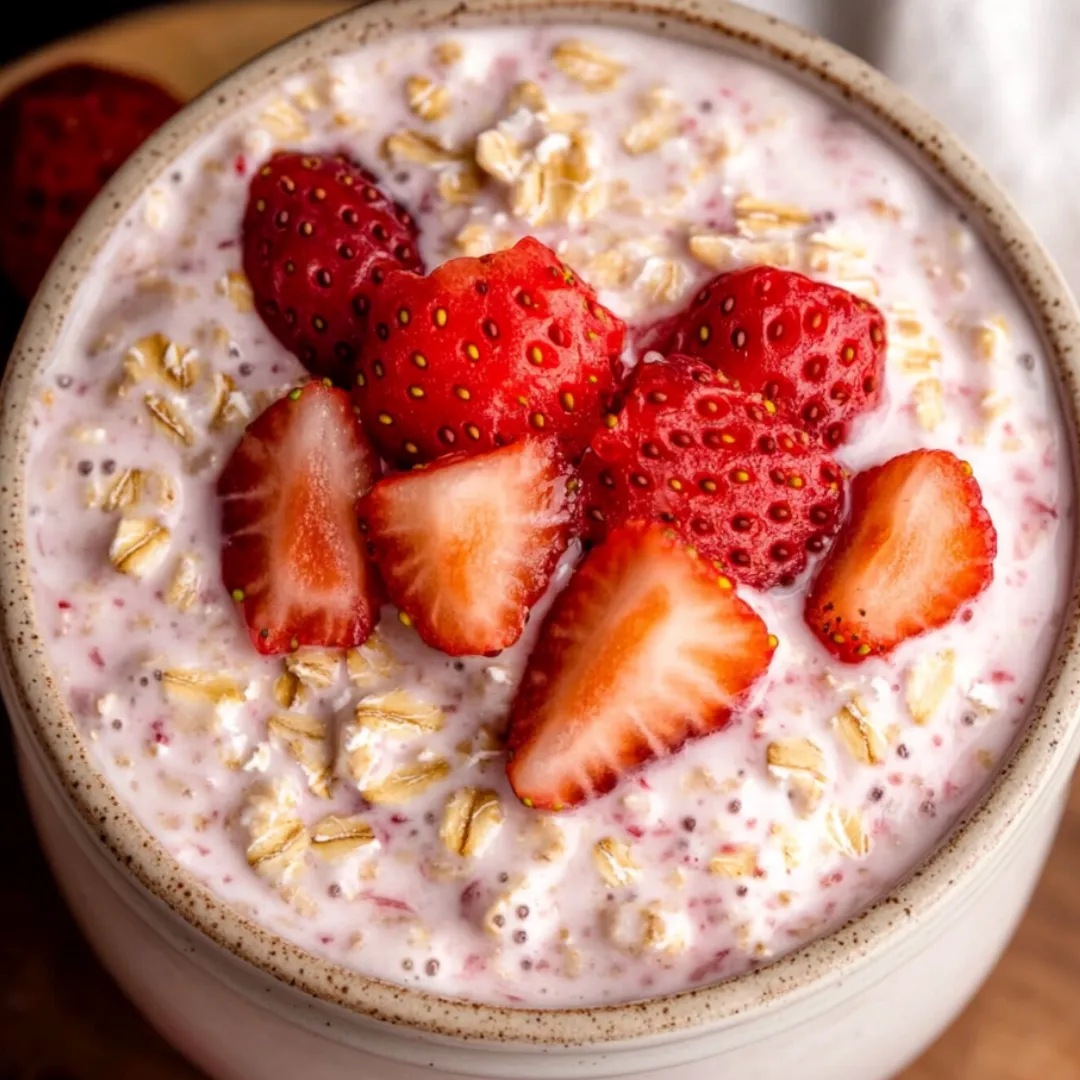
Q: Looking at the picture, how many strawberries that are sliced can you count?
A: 4